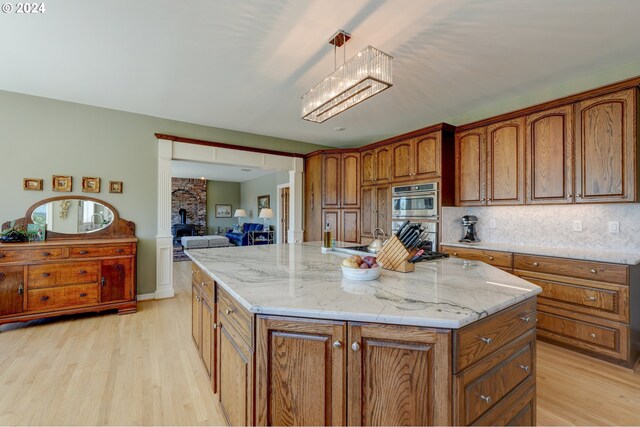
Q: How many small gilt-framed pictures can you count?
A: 4